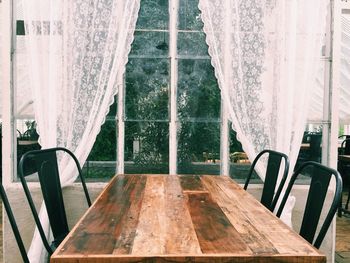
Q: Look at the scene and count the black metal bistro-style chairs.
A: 4